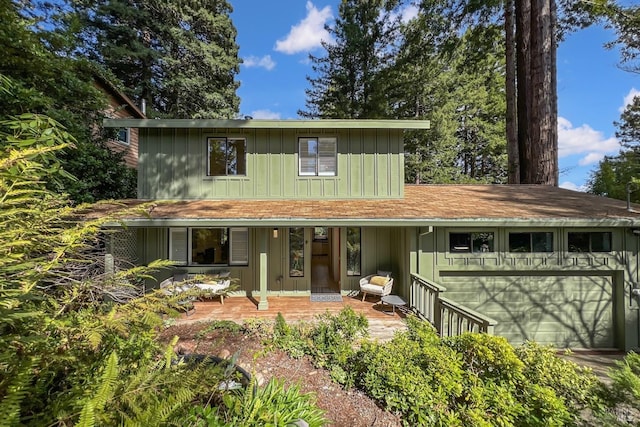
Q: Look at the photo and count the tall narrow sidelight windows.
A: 2